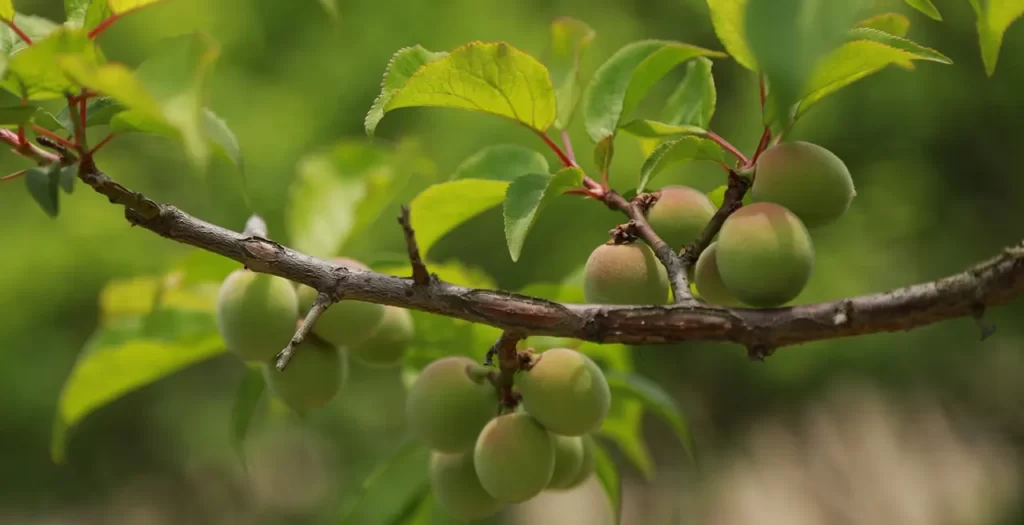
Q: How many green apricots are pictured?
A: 15